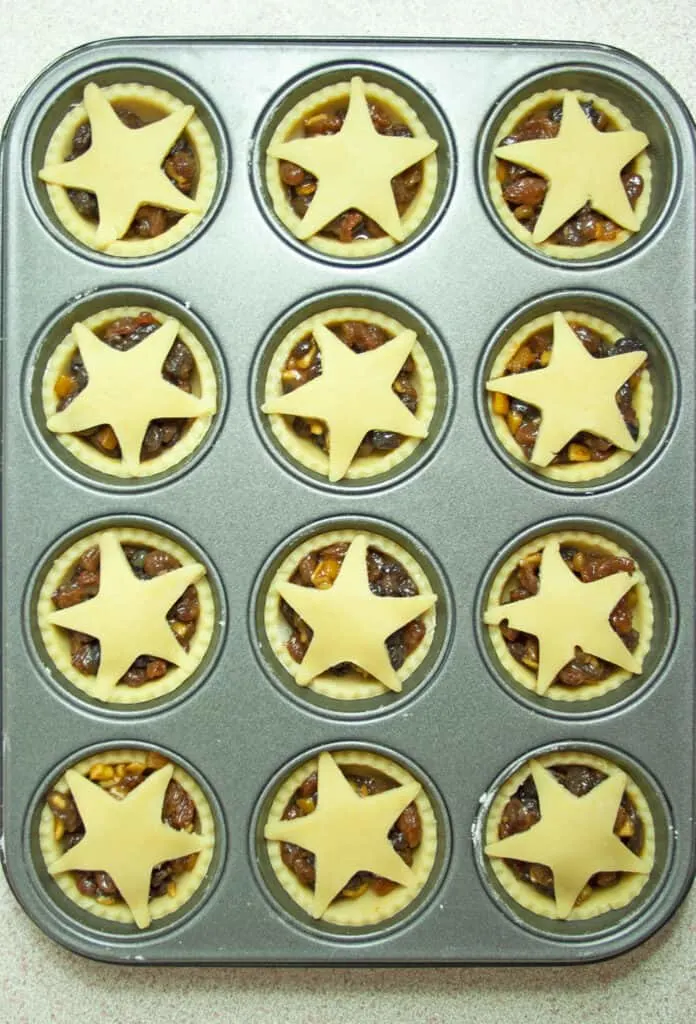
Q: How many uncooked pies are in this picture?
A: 12